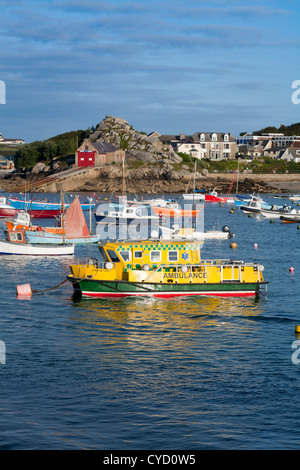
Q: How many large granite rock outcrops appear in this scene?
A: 1